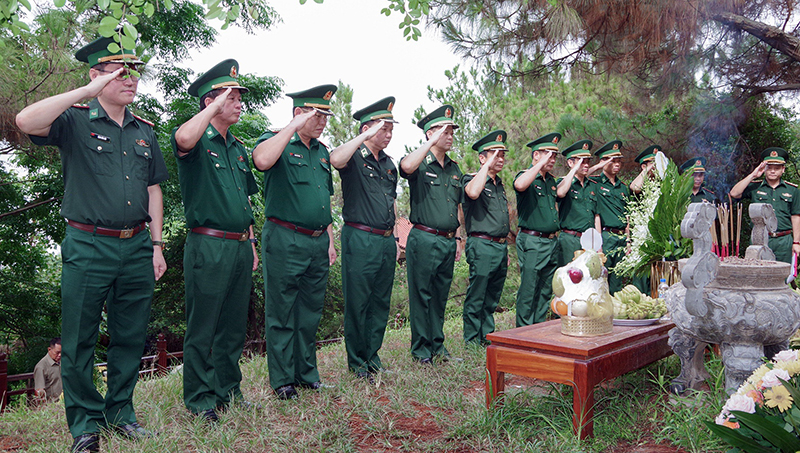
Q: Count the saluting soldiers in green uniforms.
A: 12